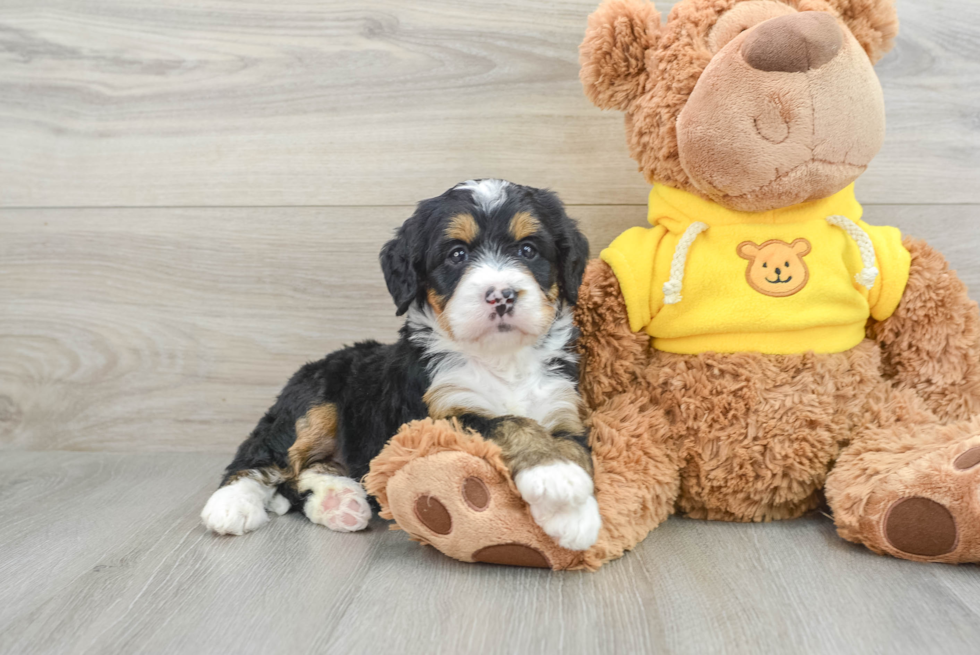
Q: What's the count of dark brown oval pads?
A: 5